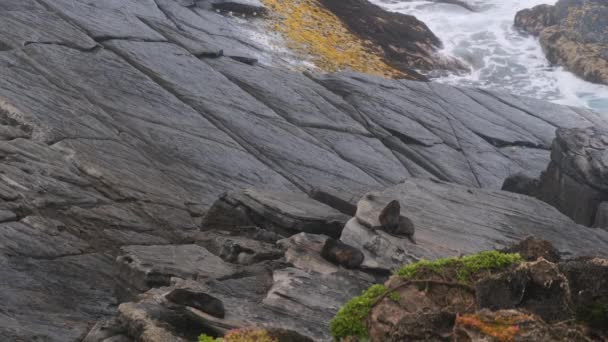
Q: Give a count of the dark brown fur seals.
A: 3